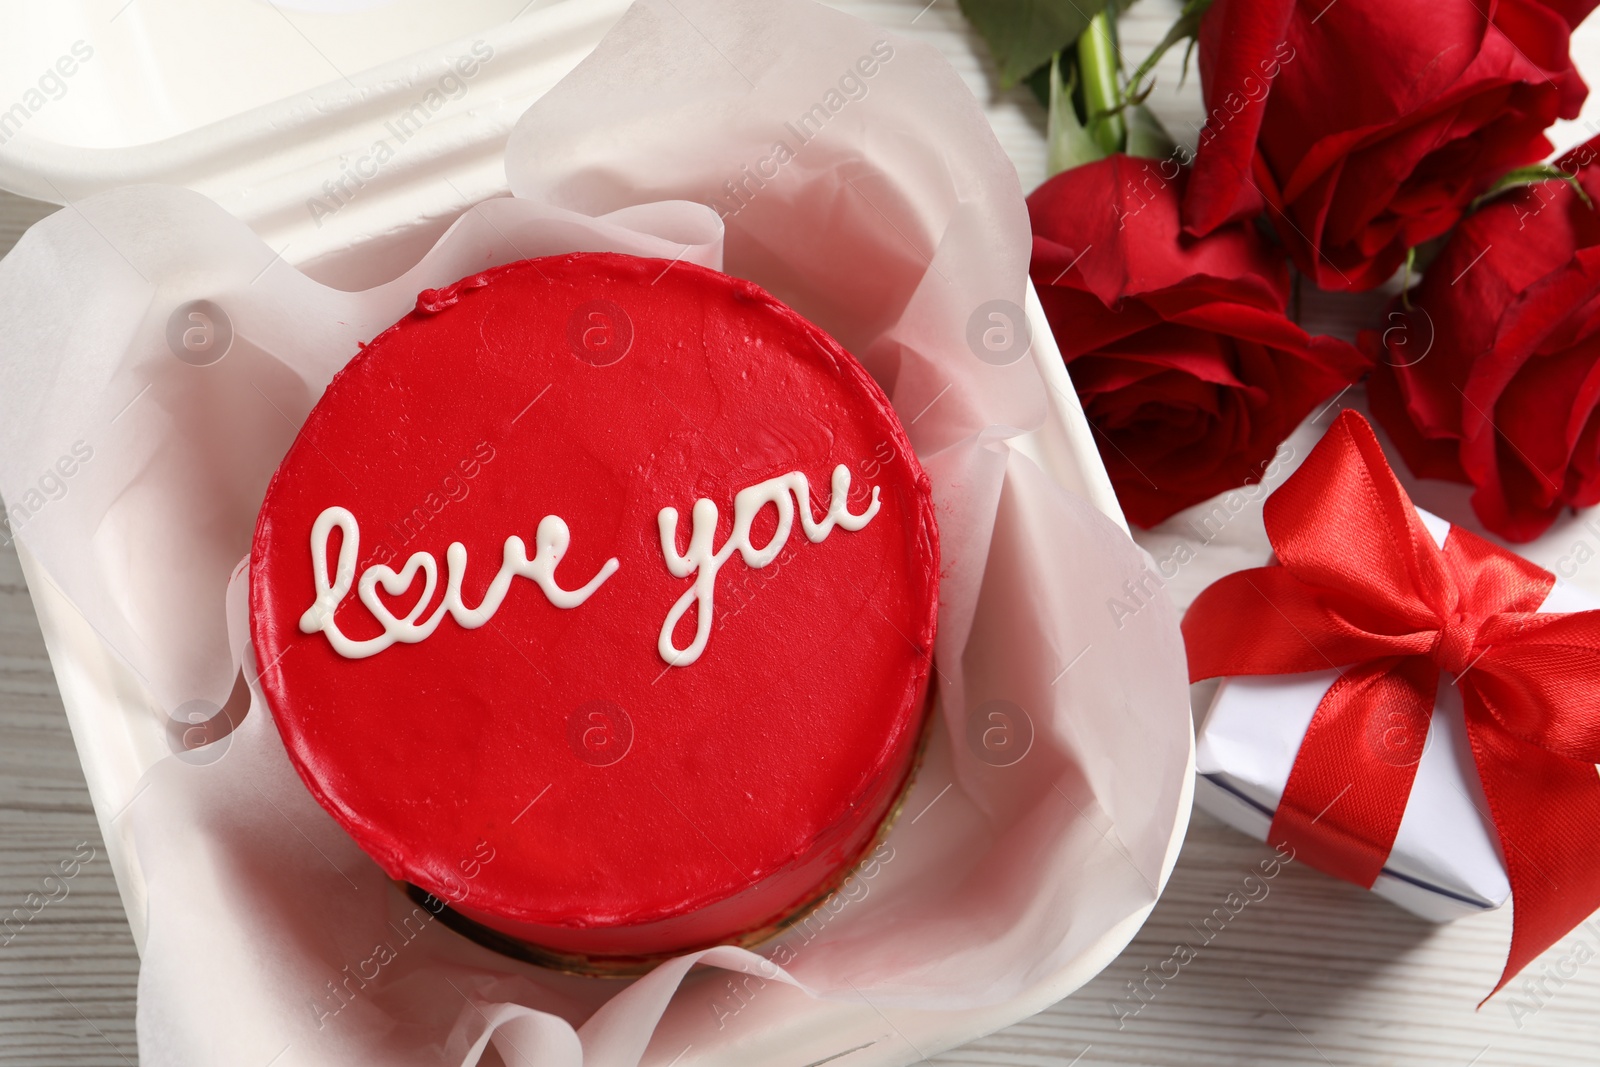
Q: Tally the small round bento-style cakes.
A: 1